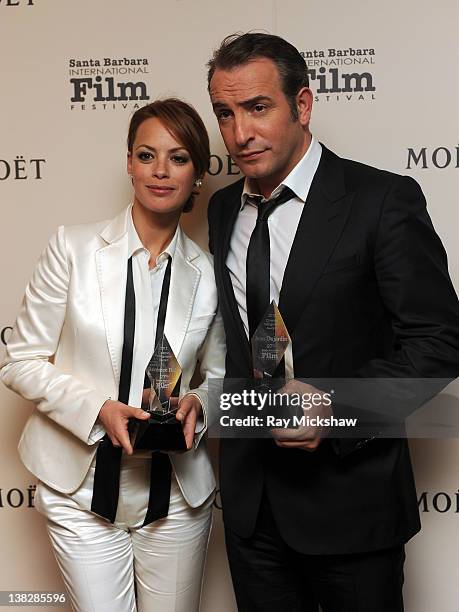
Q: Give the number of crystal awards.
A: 2